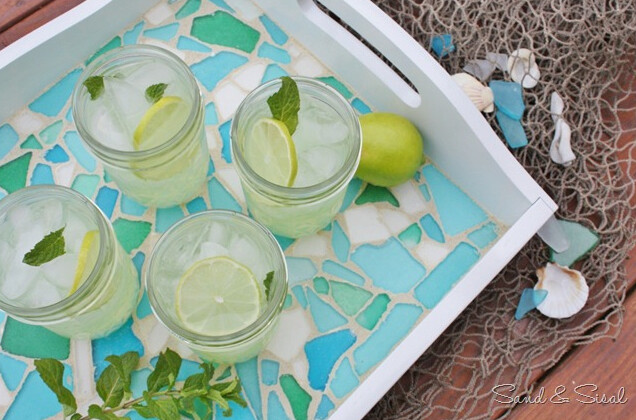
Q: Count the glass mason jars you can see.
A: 4